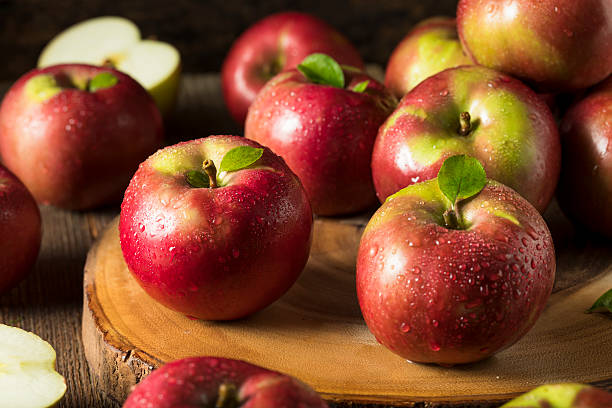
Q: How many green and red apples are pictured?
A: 12